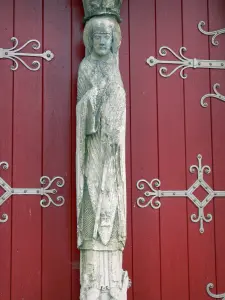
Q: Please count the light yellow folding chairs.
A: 0